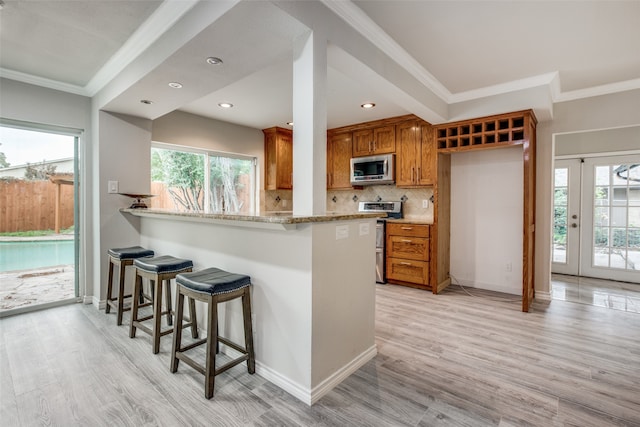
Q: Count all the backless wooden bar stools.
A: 3